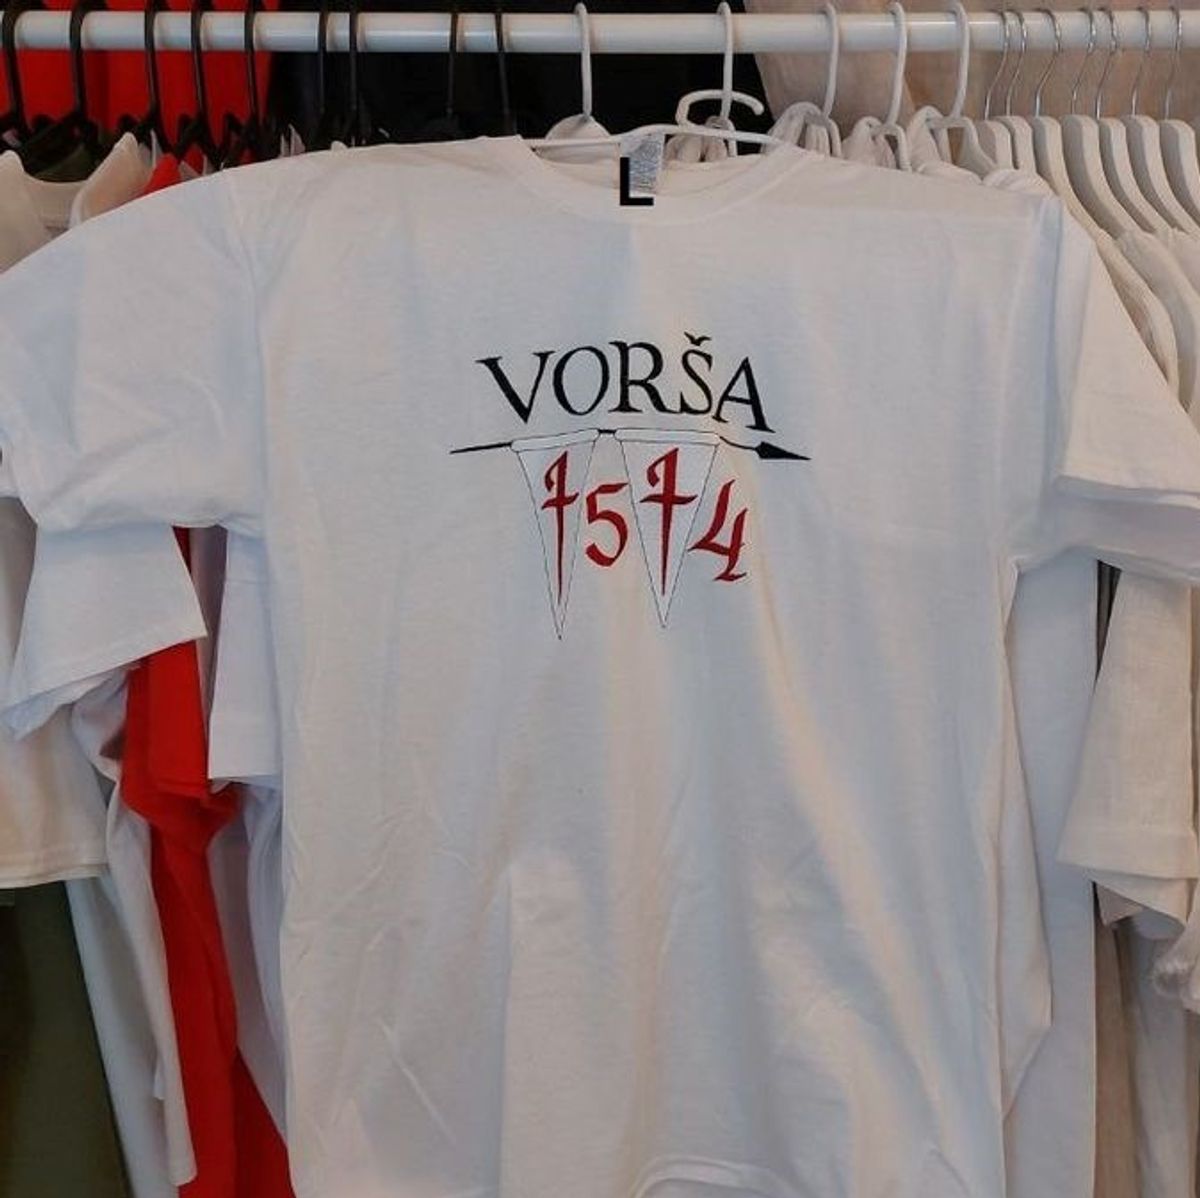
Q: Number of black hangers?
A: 9